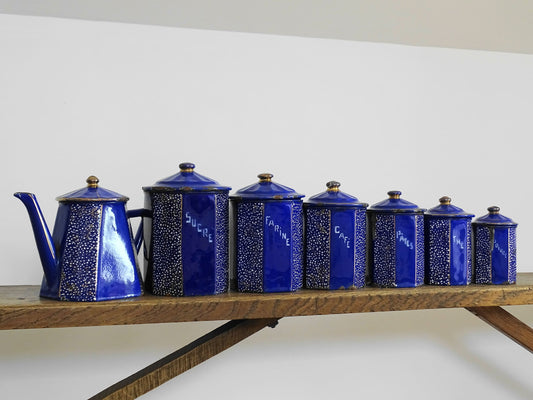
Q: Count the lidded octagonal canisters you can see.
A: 6